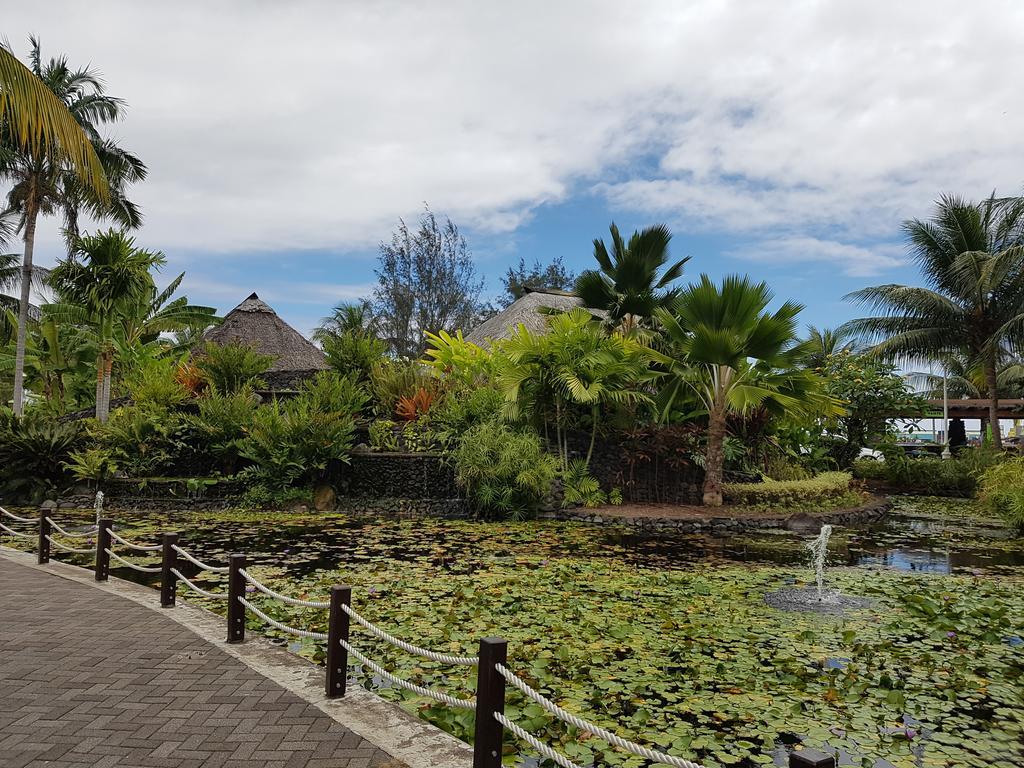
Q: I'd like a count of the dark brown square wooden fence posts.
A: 7